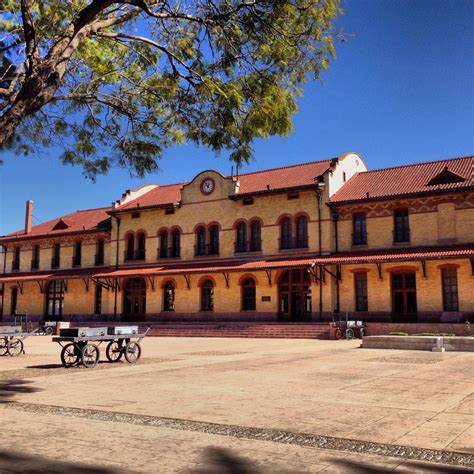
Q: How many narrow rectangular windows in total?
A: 11